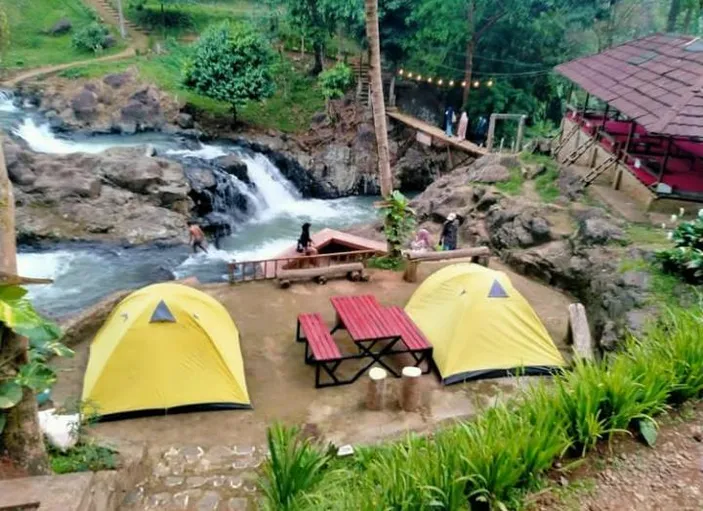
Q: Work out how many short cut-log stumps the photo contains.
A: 2